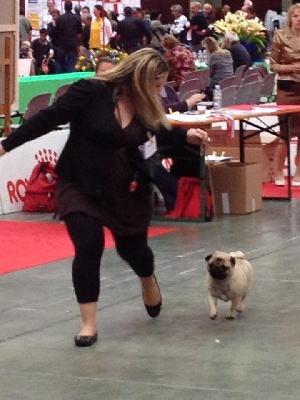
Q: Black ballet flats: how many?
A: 2